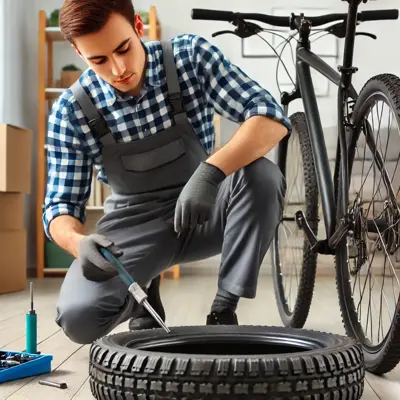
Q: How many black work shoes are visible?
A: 2